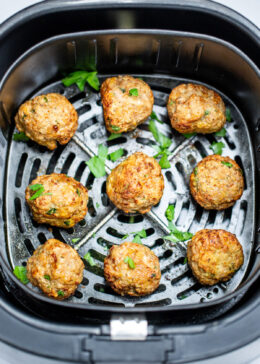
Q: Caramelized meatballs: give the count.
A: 9